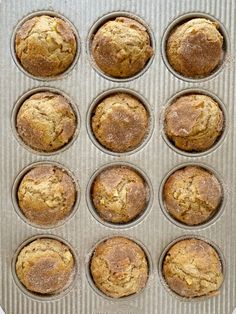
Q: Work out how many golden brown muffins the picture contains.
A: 12